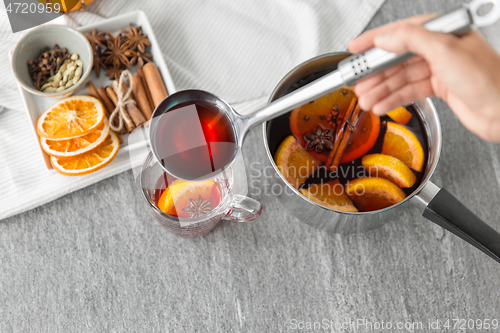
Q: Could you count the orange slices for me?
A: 11